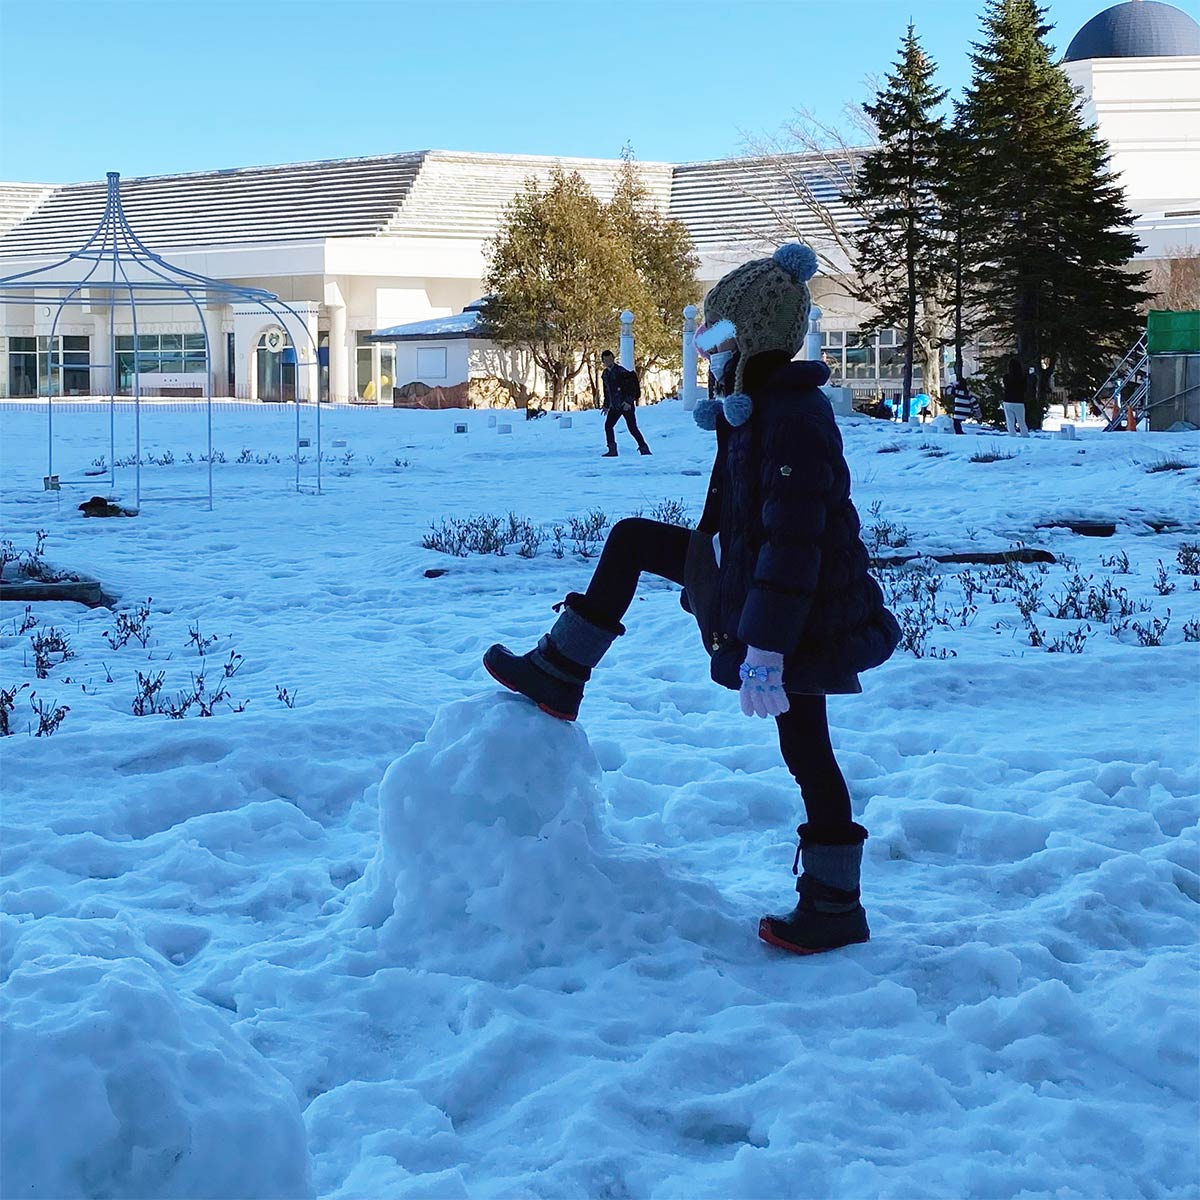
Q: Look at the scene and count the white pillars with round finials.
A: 3